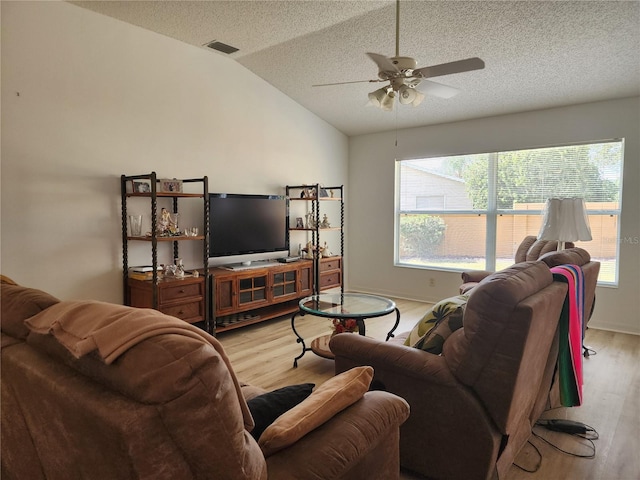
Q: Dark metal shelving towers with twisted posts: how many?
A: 2